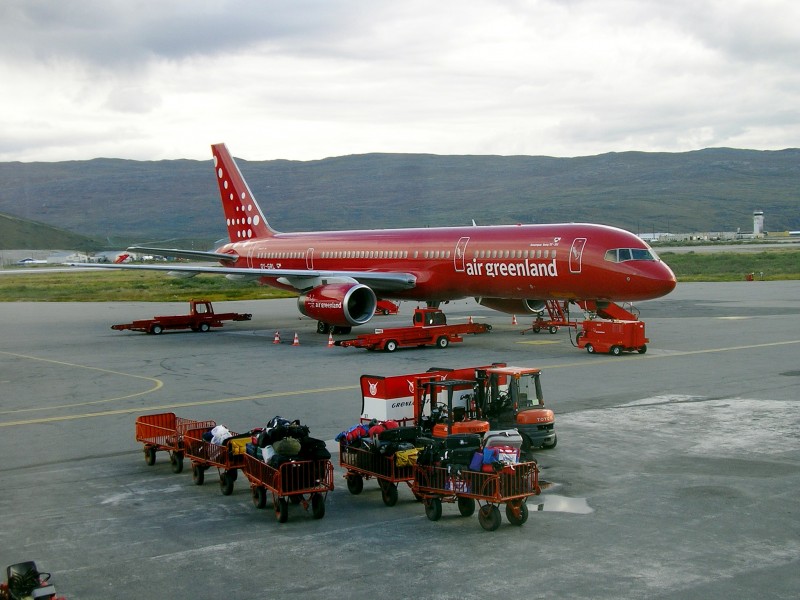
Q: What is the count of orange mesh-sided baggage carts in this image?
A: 5